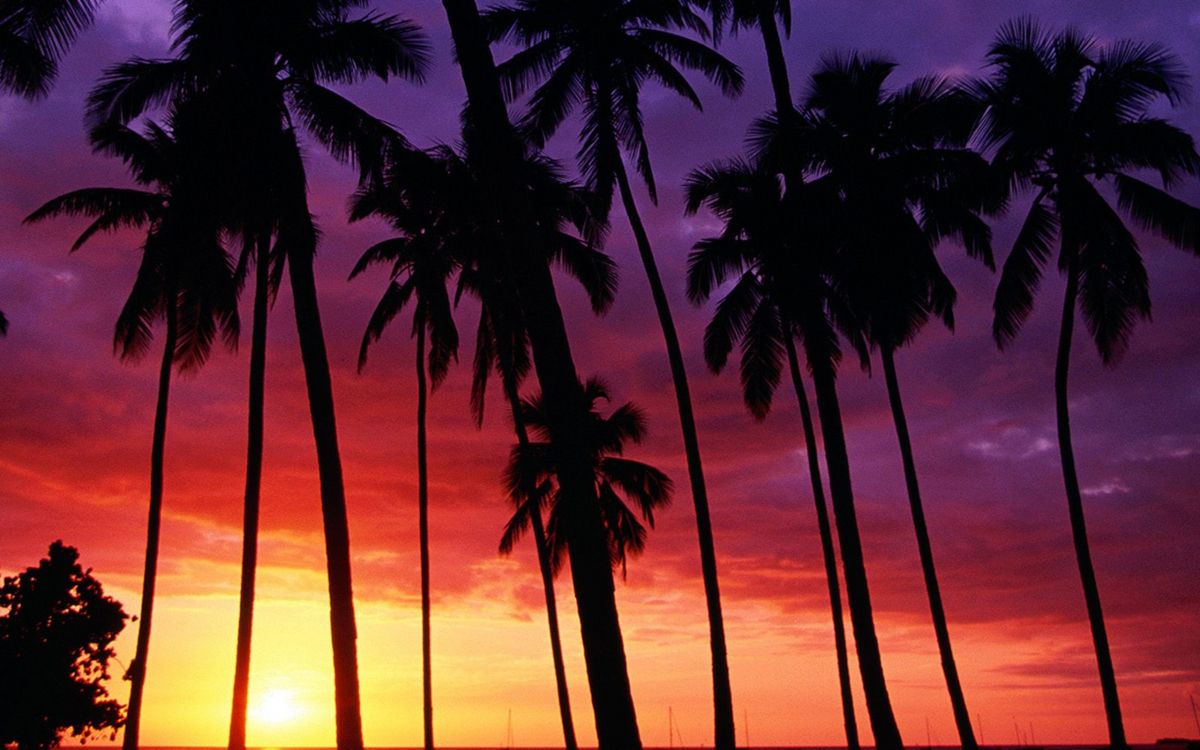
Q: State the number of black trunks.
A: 11